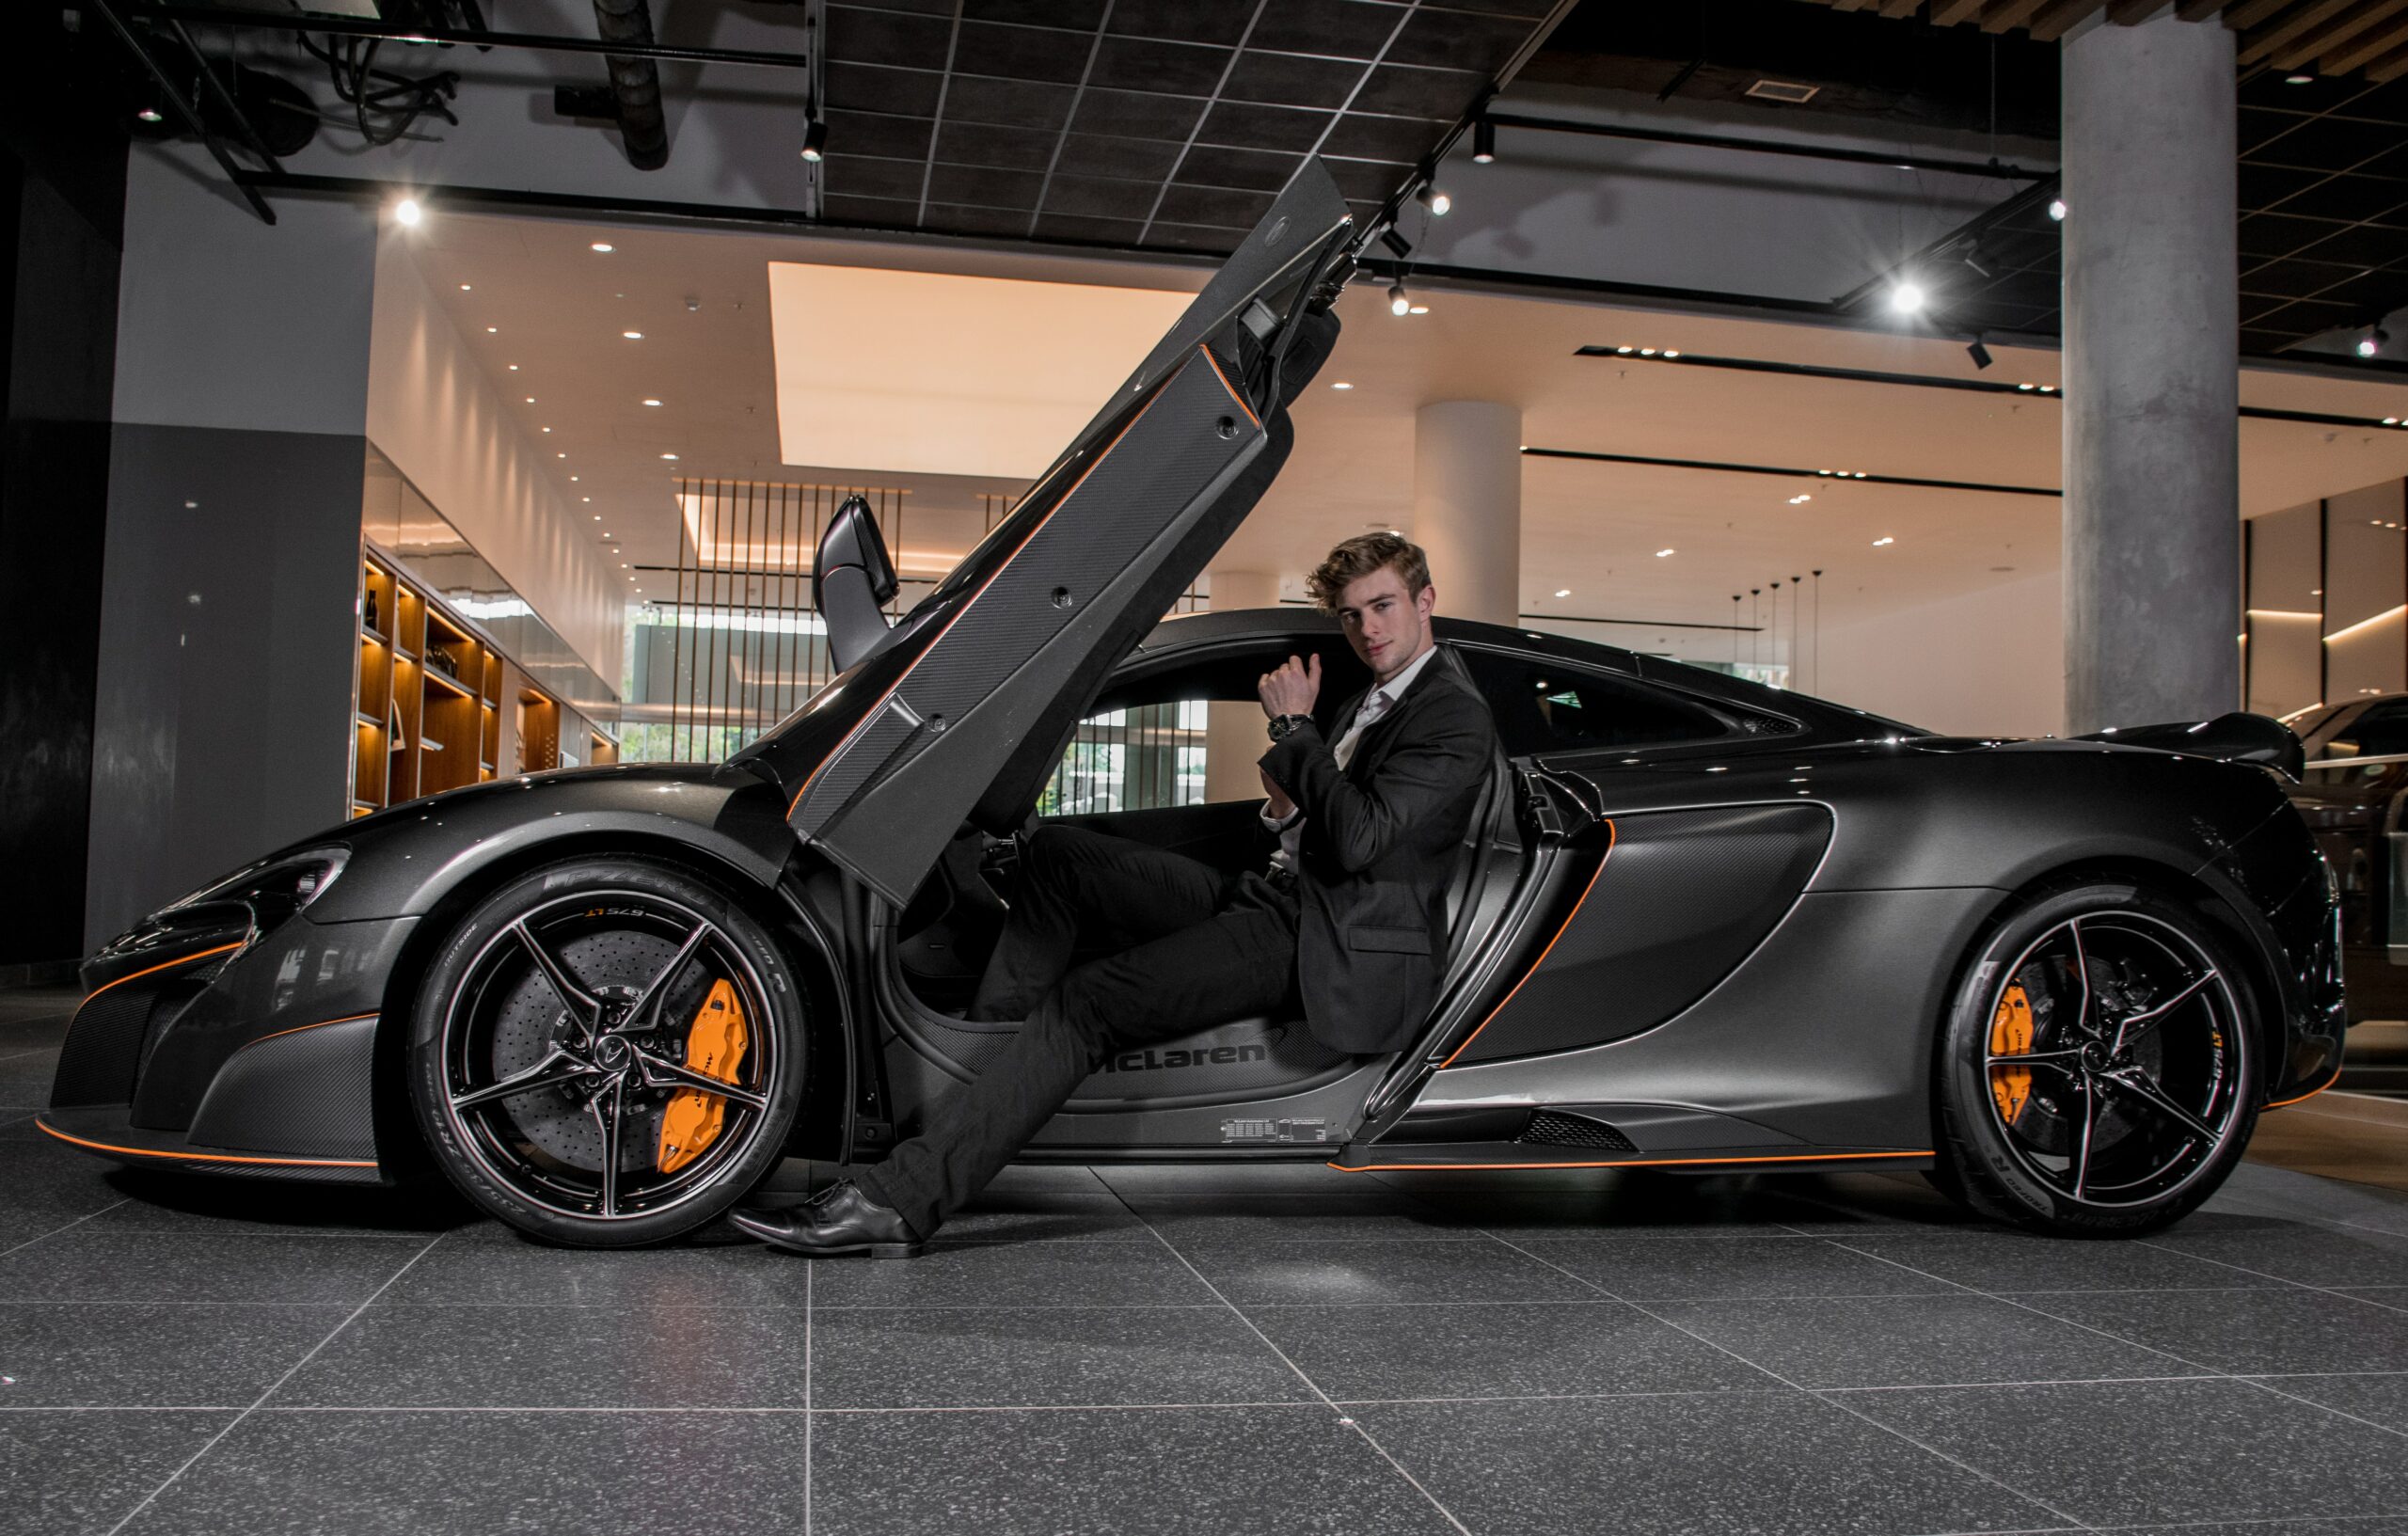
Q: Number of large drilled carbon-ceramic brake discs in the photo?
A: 2